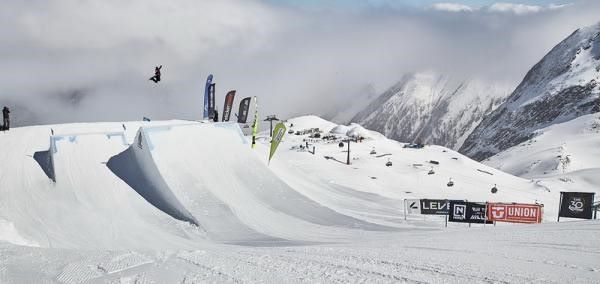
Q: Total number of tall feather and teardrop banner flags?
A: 6